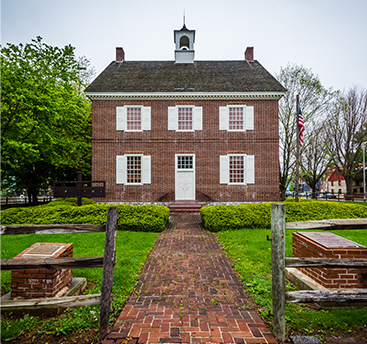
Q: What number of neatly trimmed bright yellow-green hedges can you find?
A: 2